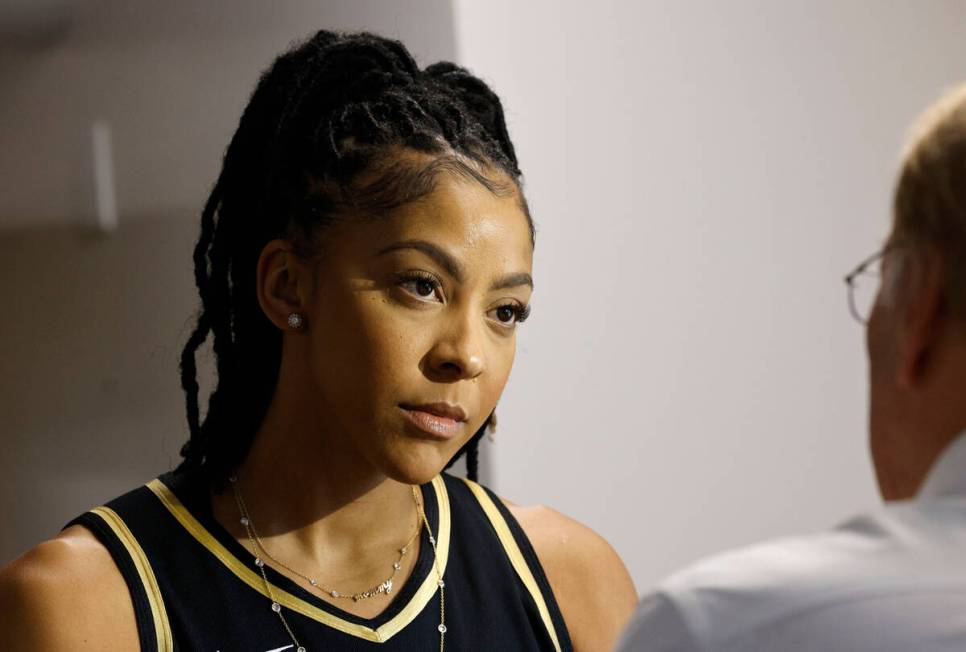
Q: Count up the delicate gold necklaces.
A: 2